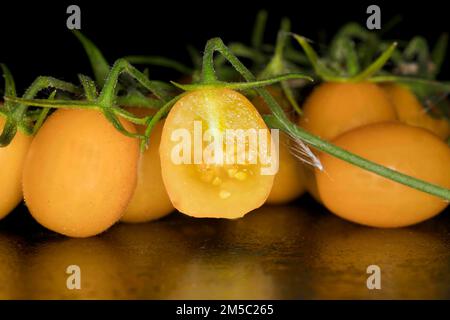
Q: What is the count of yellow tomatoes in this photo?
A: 8